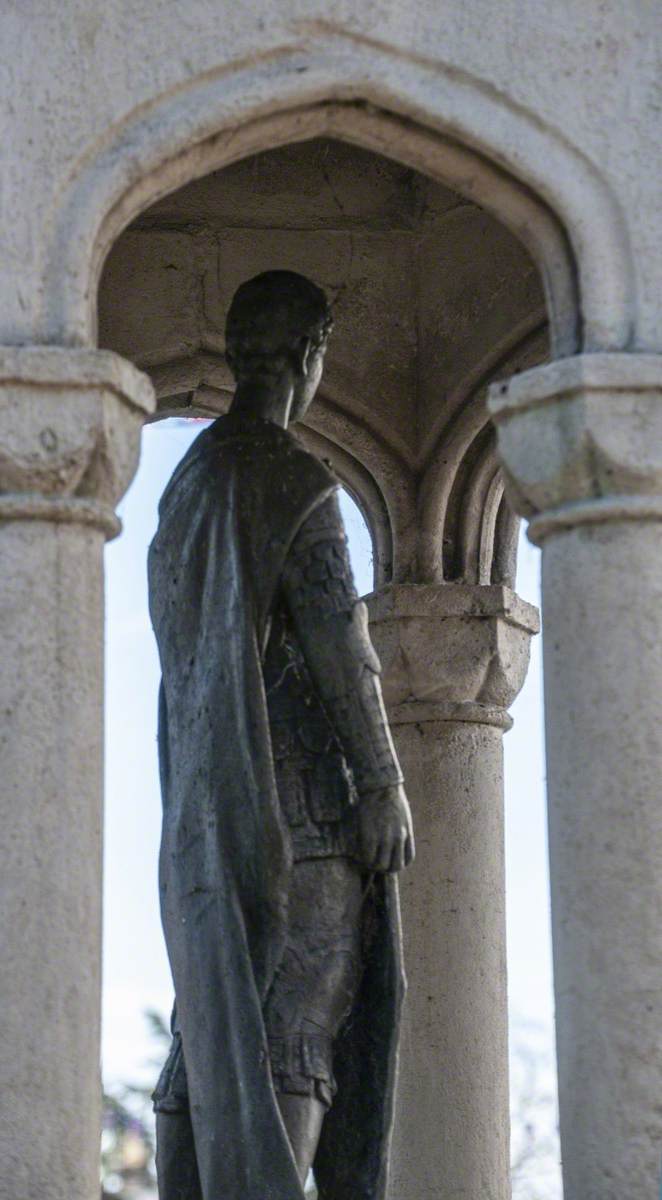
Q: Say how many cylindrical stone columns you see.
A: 3